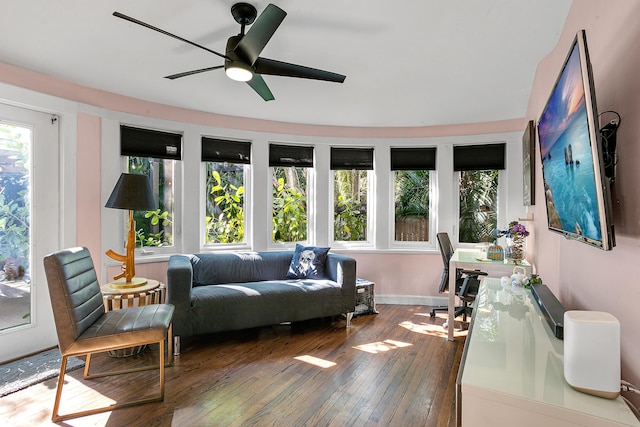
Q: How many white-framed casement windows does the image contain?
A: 6